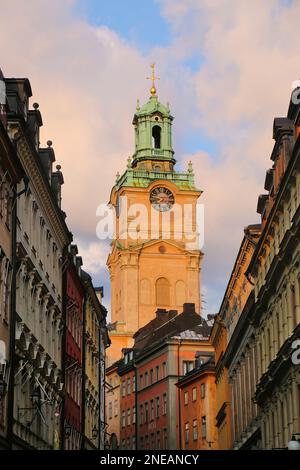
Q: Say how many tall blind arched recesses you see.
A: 3